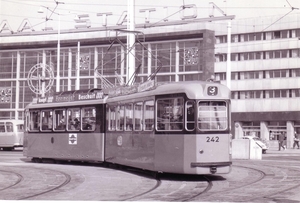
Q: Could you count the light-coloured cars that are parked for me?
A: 1